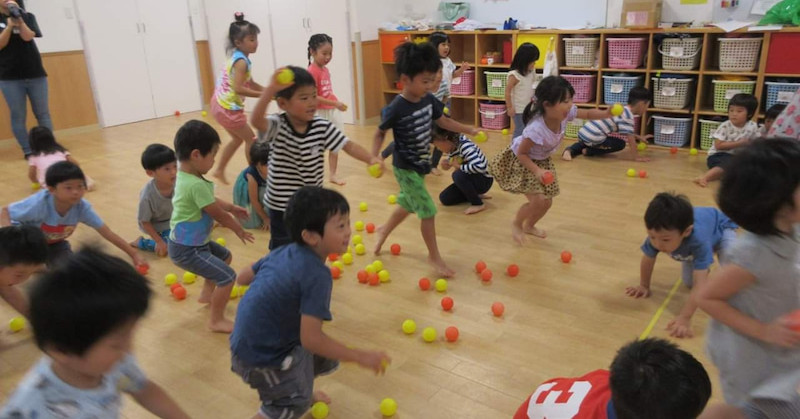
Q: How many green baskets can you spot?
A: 4